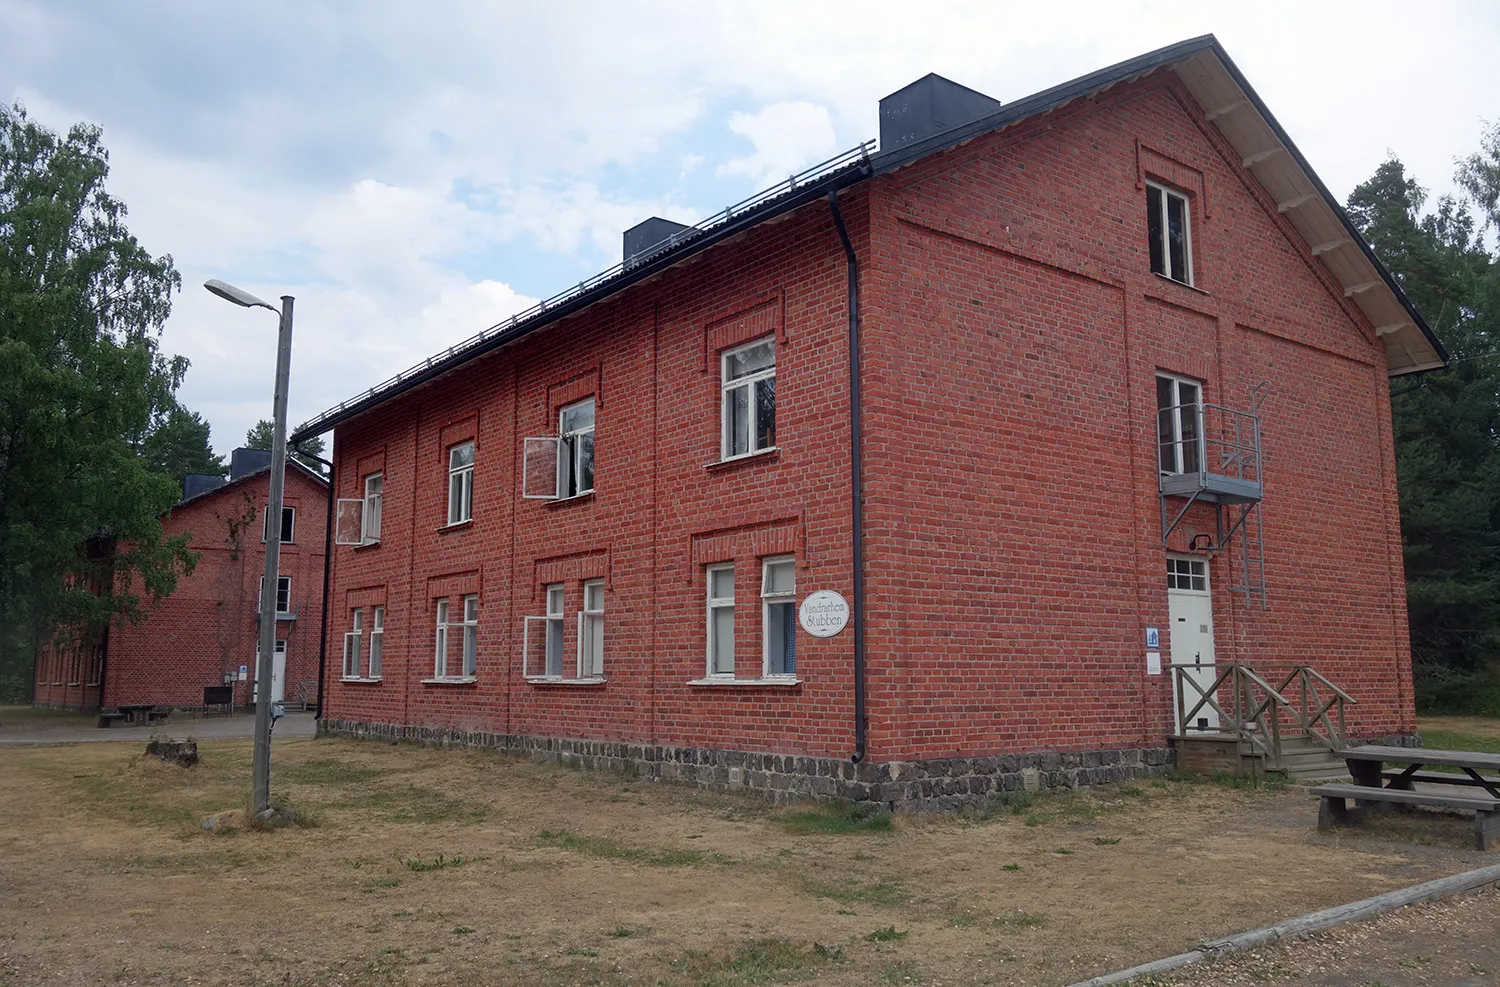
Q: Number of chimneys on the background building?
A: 2